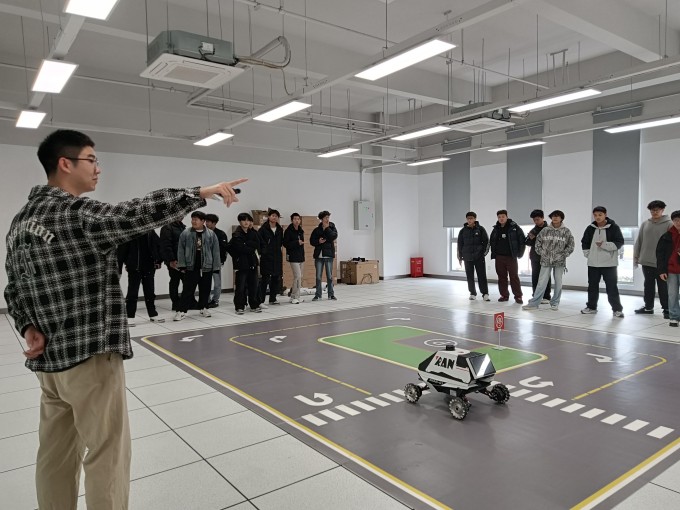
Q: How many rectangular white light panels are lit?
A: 12